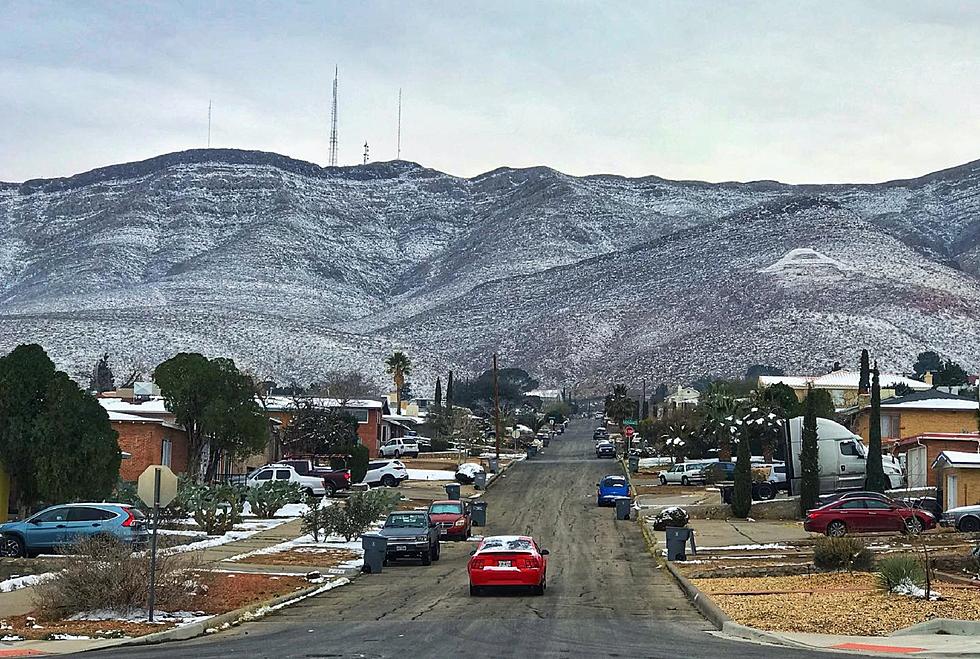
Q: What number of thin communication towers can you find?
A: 4